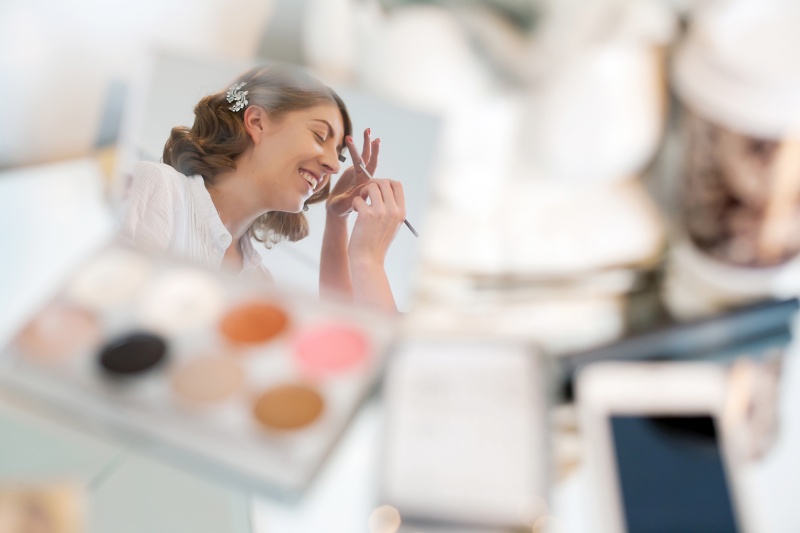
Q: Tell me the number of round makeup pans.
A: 8